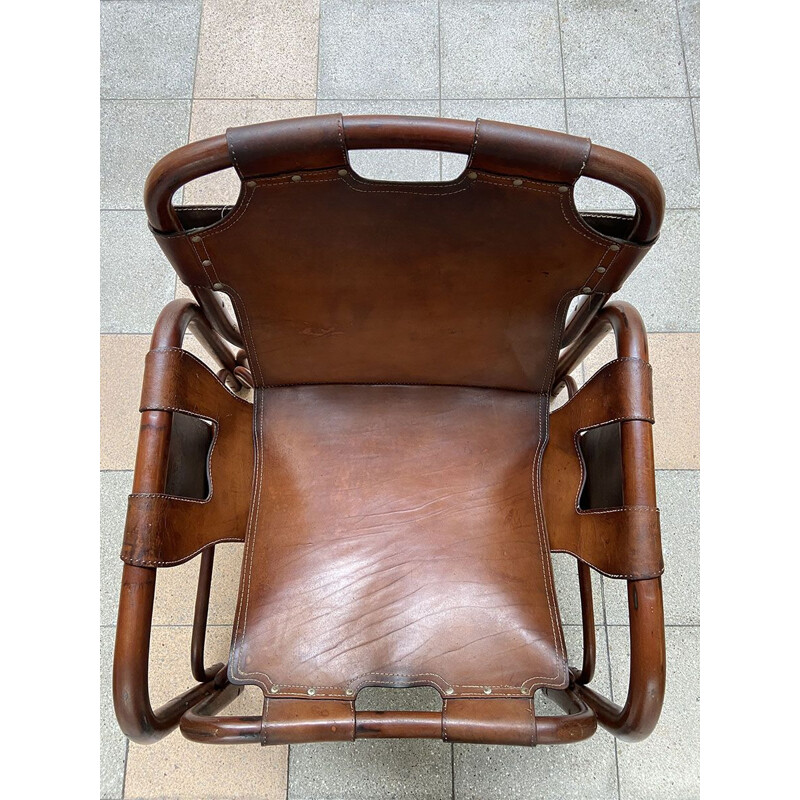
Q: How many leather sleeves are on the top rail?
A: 2